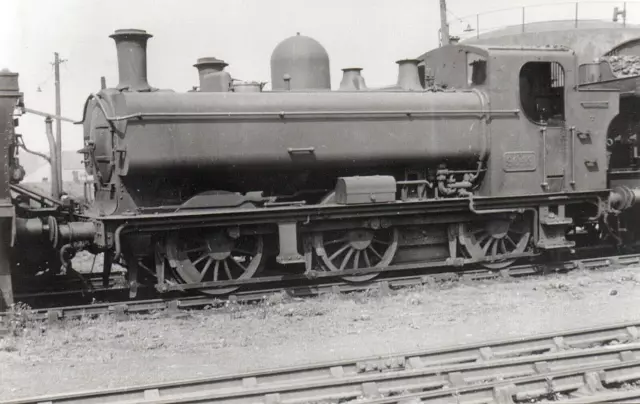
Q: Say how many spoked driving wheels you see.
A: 3